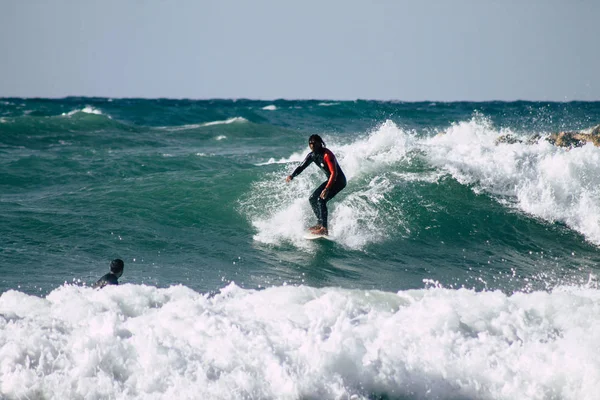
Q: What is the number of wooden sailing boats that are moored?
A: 0